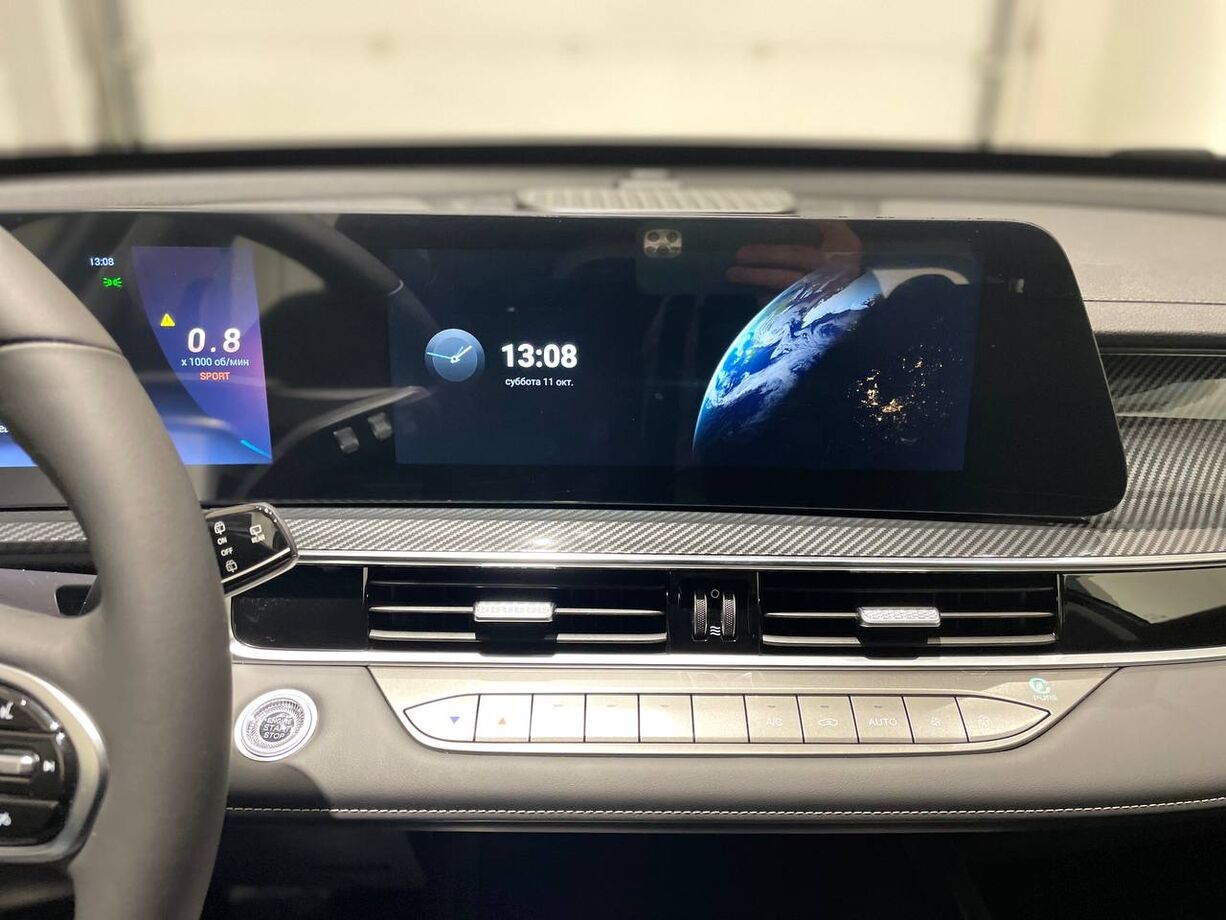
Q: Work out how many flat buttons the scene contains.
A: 11